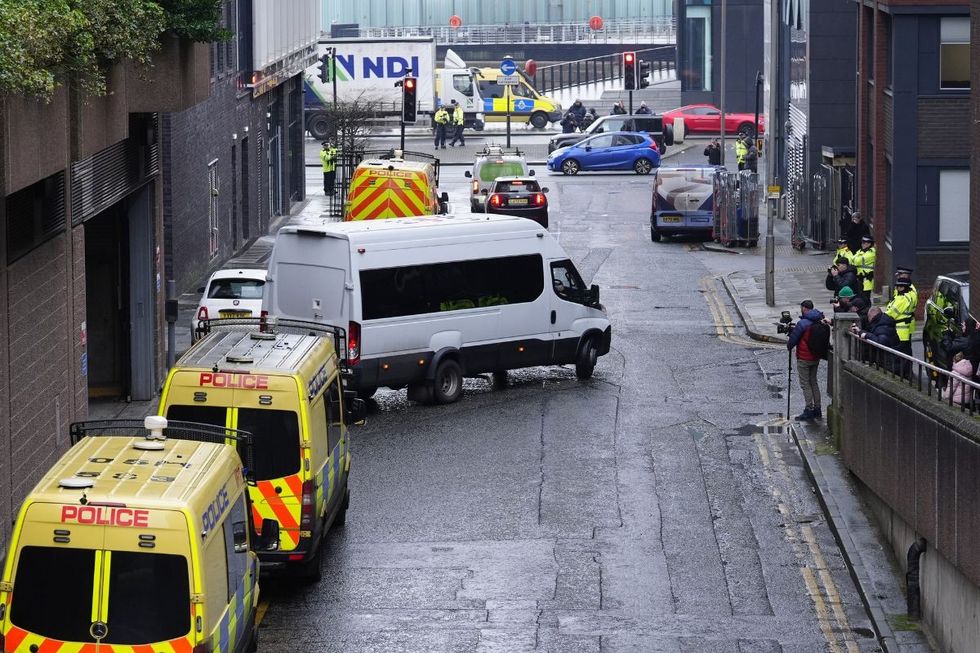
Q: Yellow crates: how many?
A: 0